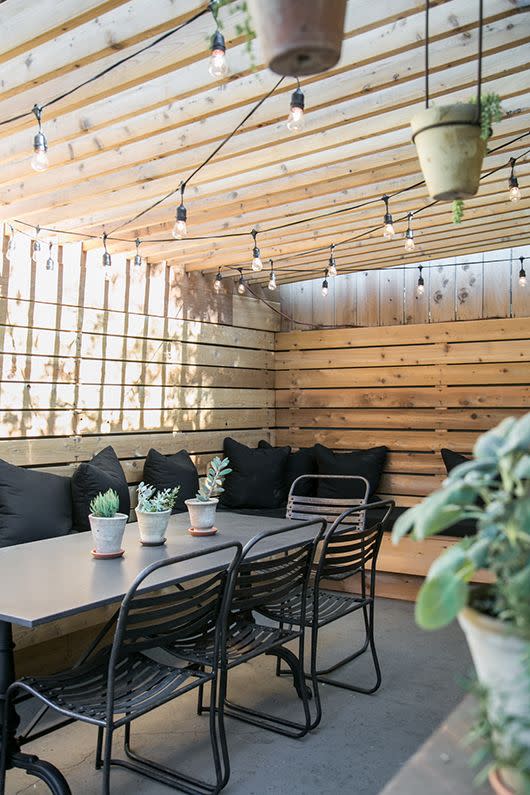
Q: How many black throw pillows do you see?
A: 7